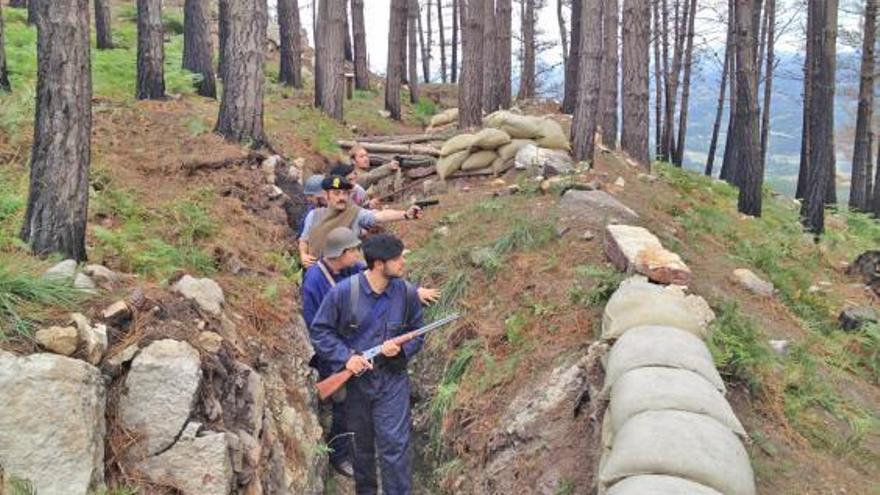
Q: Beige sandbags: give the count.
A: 13